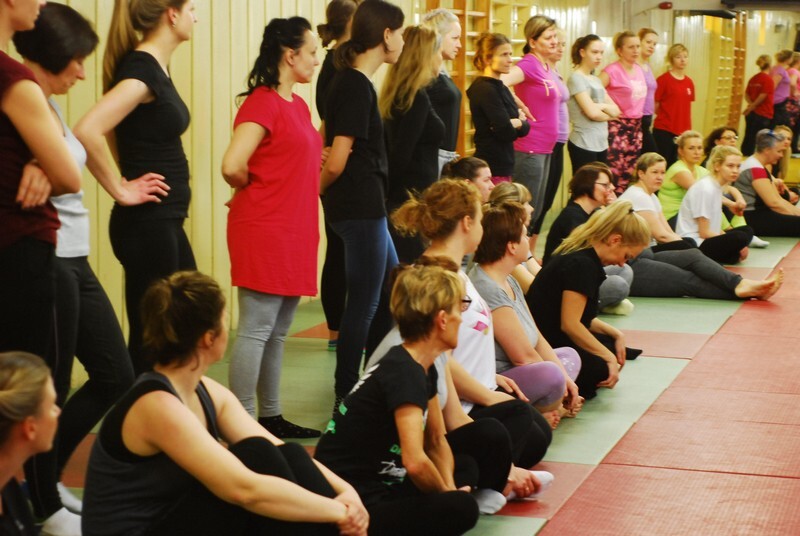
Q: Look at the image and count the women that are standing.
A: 15